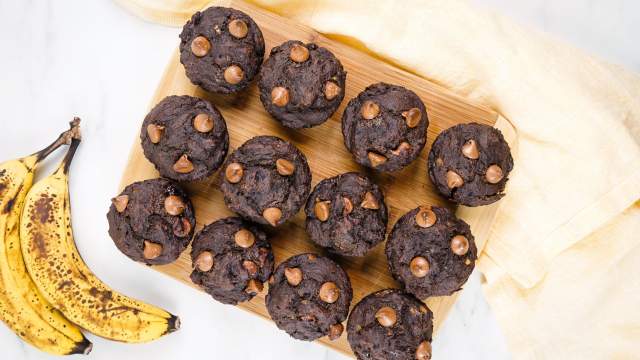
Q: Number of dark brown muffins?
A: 12